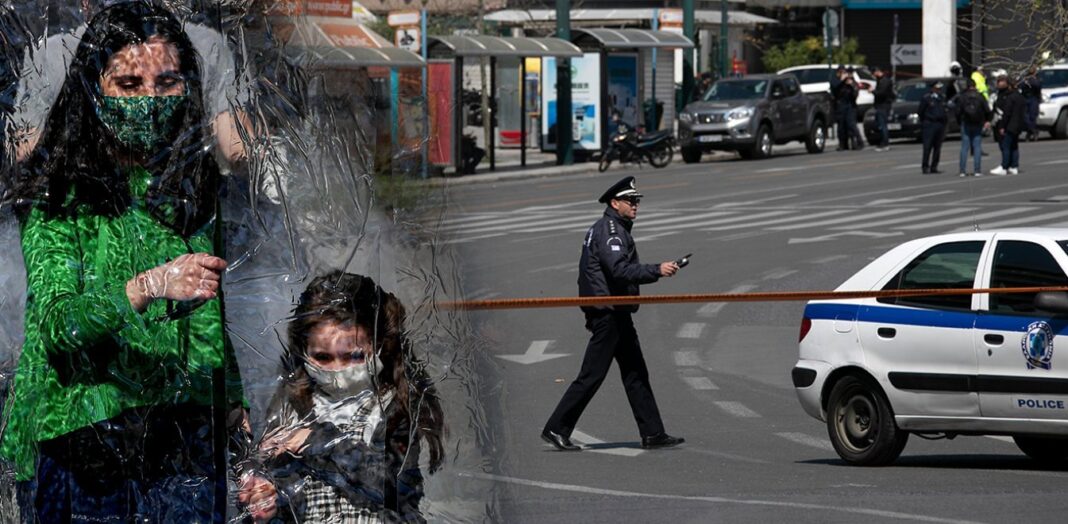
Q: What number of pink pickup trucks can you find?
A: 0